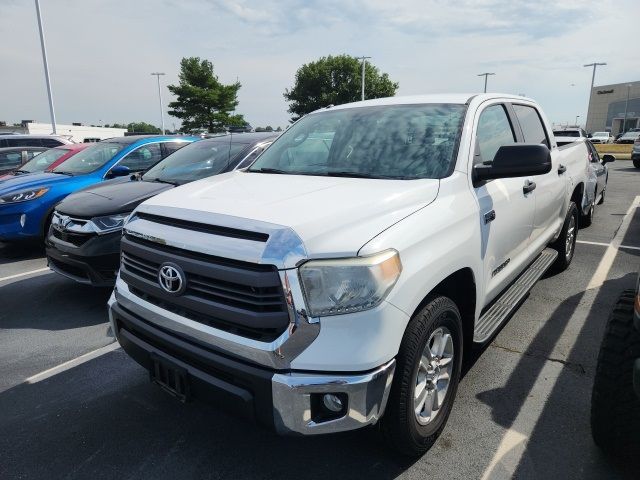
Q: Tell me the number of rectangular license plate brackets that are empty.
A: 1